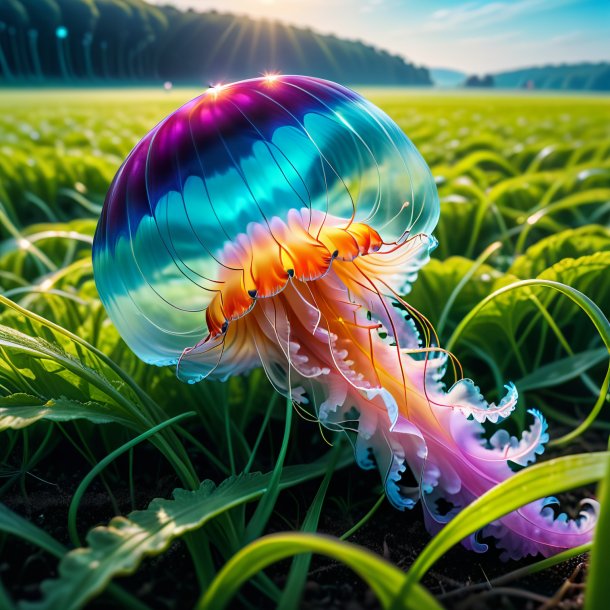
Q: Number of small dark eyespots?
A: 4